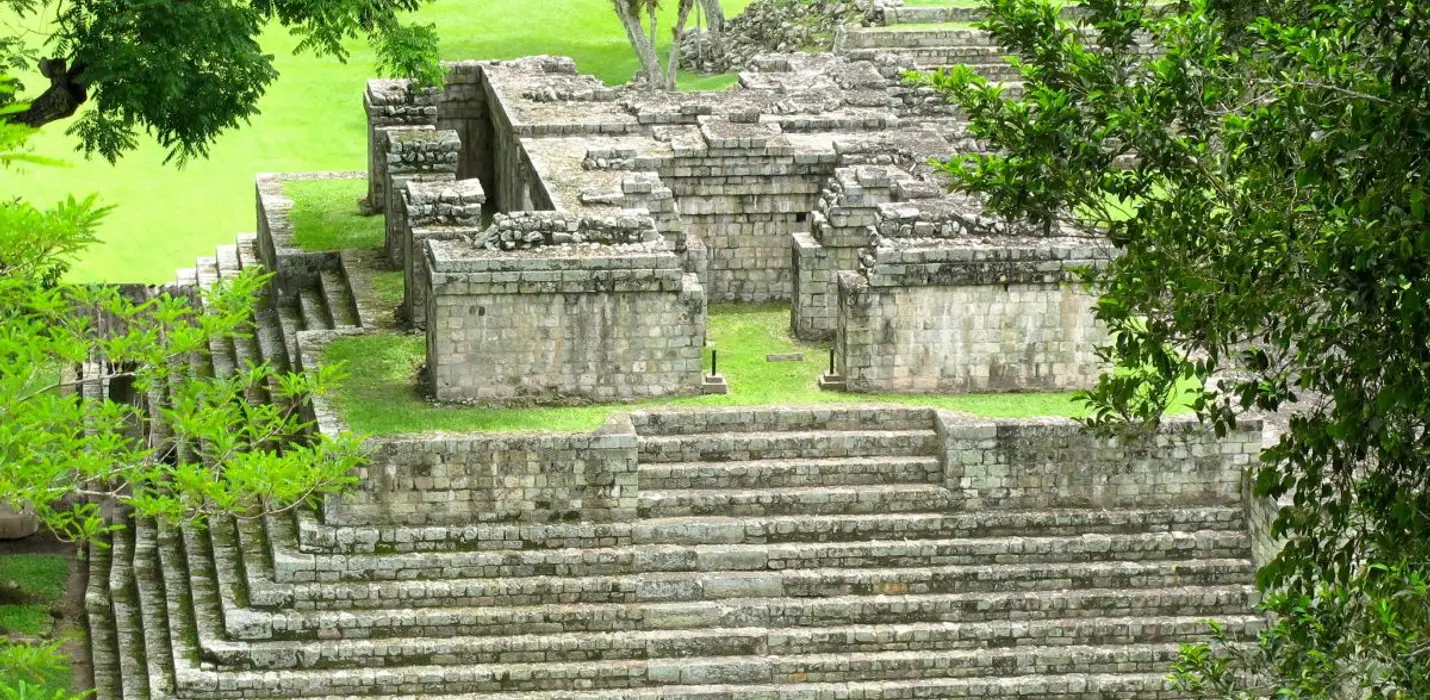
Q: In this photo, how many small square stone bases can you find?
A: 2